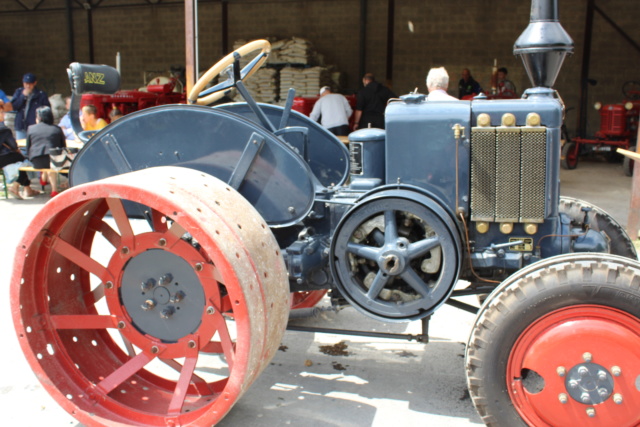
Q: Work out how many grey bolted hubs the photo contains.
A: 2